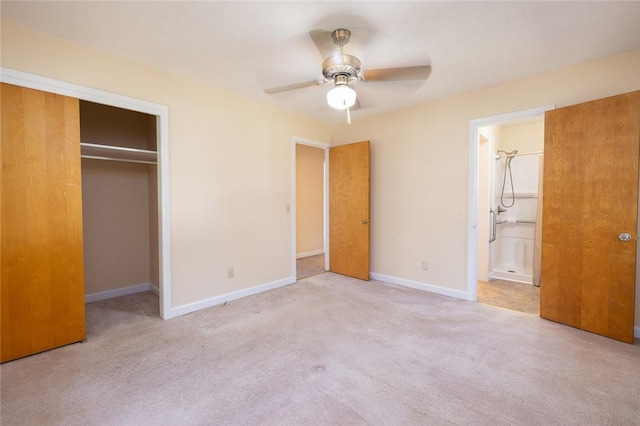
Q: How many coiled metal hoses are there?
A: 1